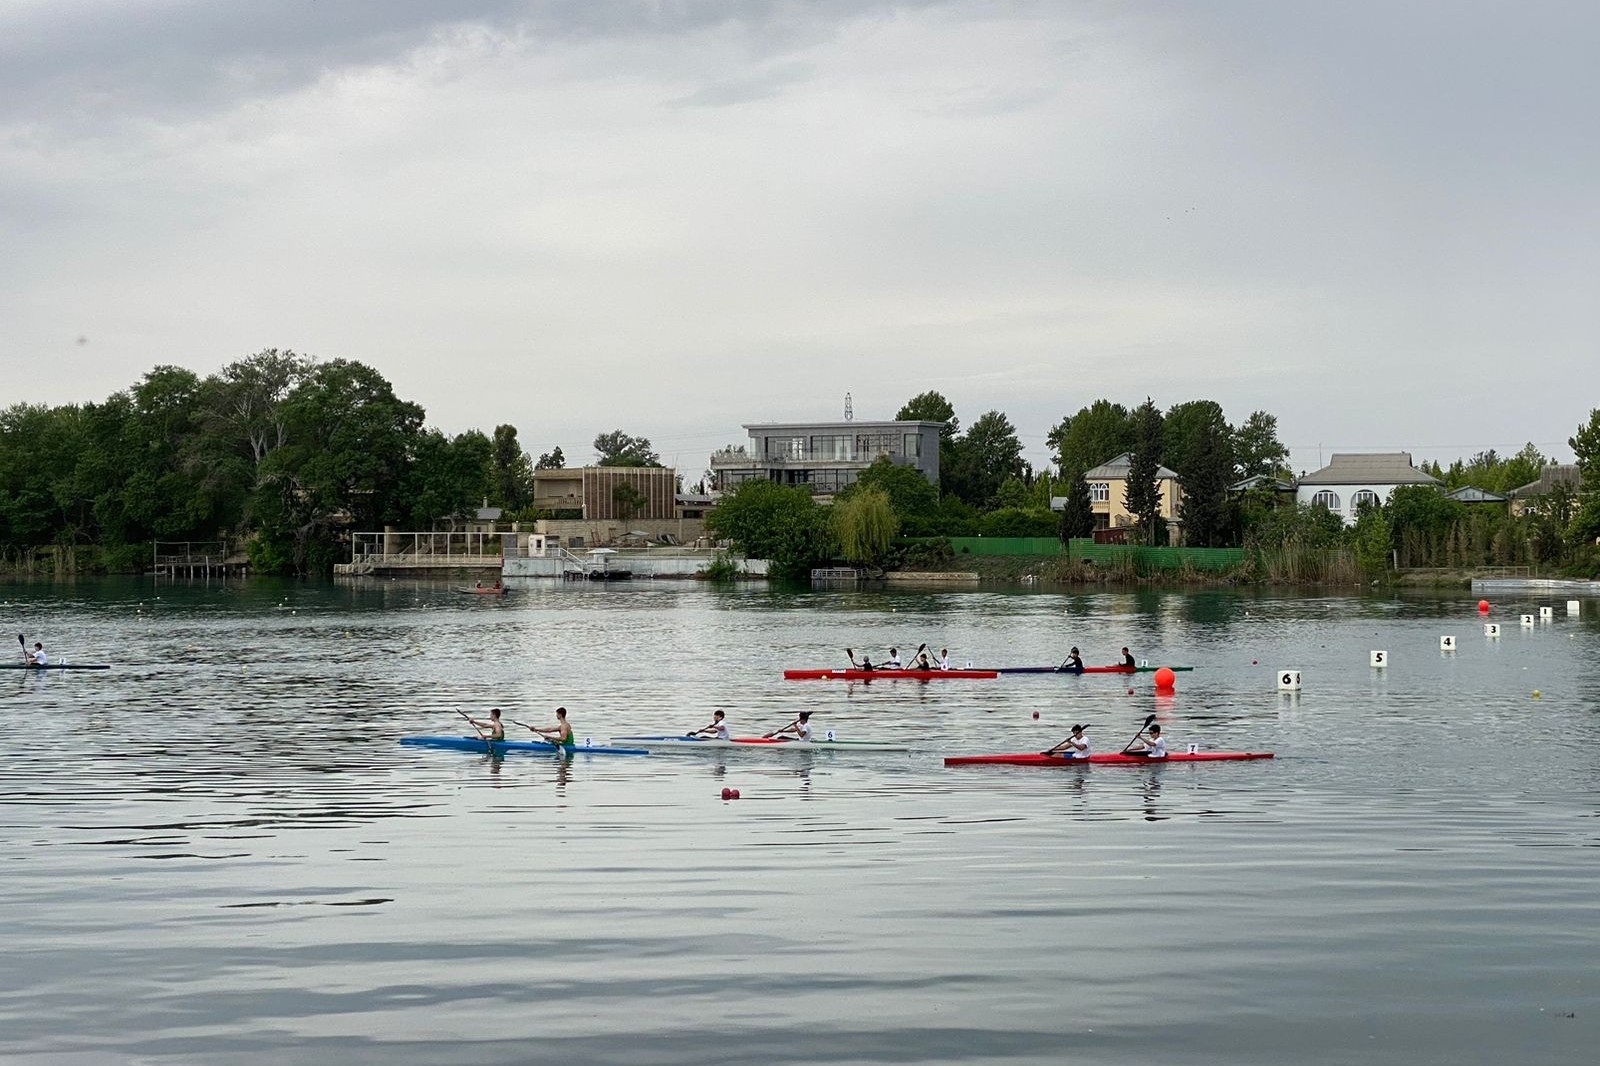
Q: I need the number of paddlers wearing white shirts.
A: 7